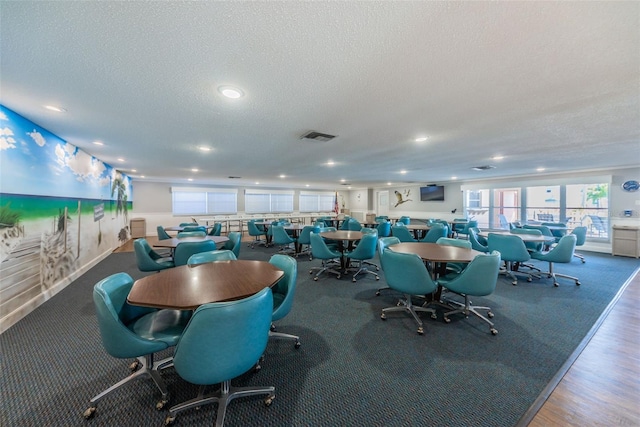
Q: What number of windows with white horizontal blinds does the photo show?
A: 3